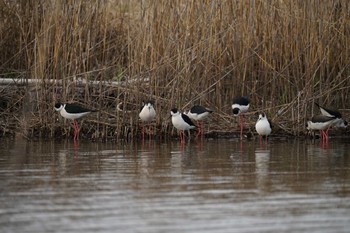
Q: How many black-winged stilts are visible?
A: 8